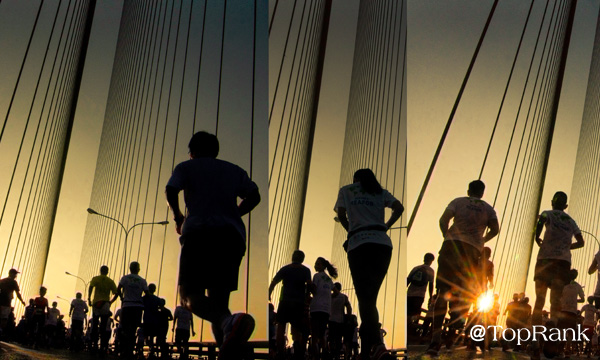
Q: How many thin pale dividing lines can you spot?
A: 2